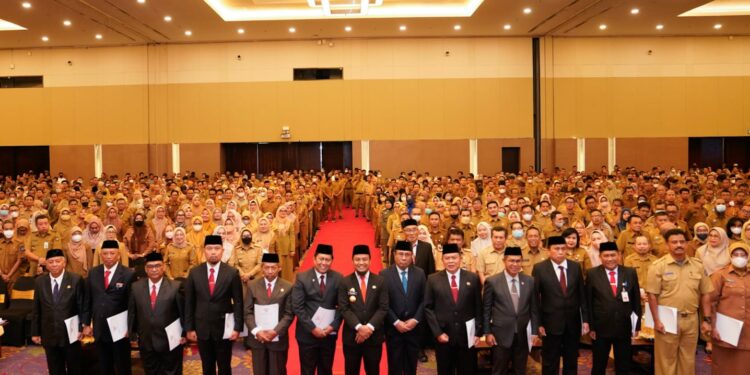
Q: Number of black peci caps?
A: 13